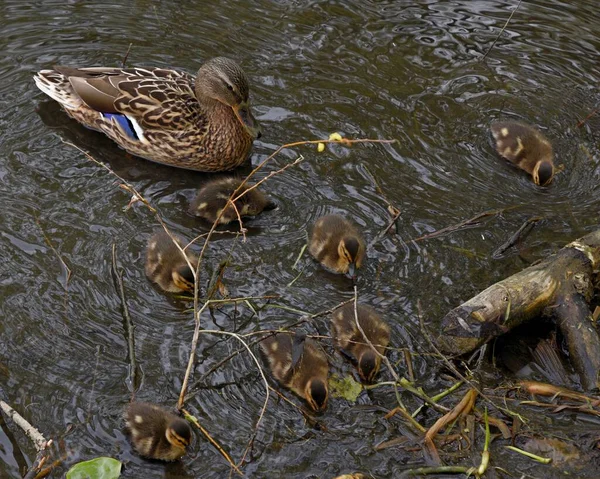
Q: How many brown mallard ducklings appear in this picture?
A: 7